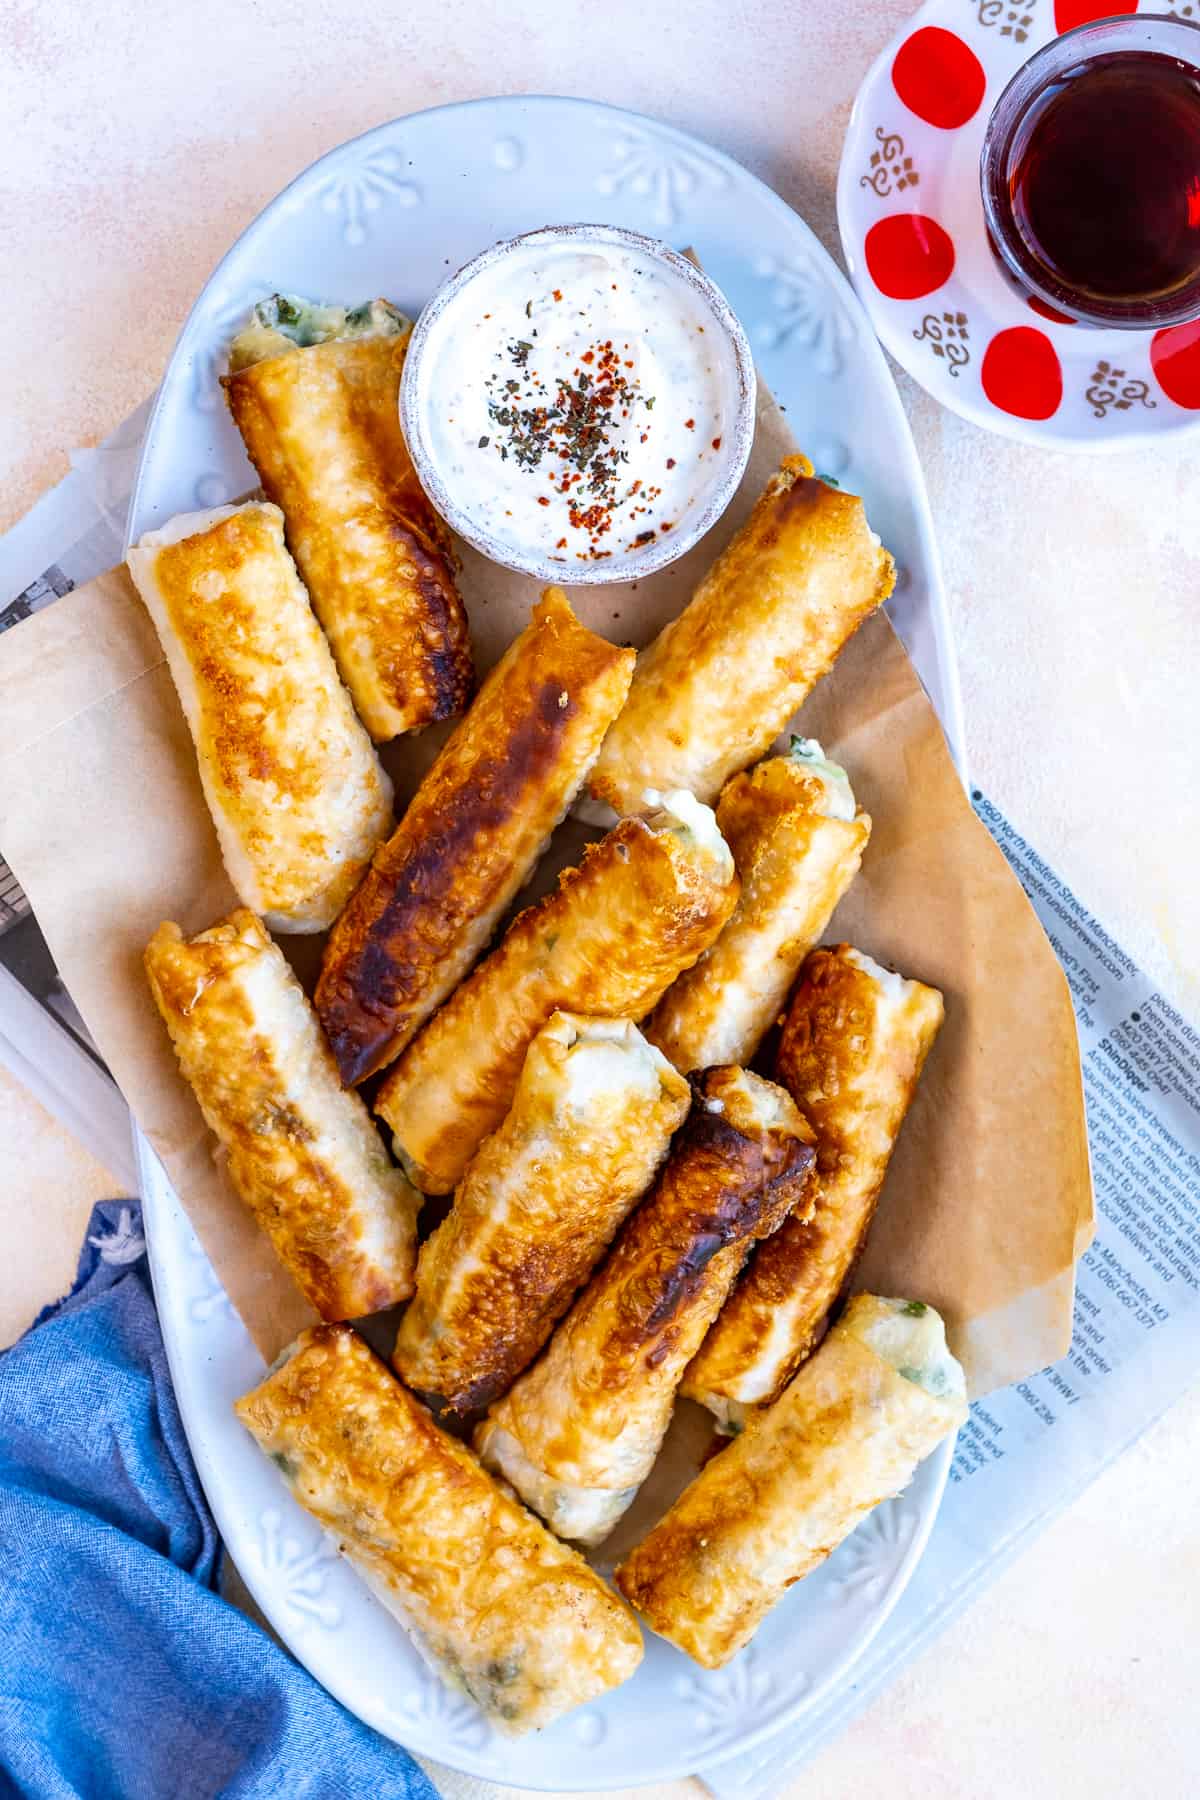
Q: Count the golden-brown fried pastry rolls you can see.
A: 12